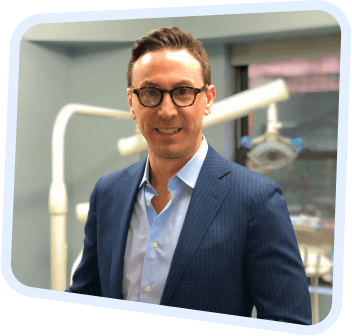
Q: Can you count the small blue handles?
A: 2